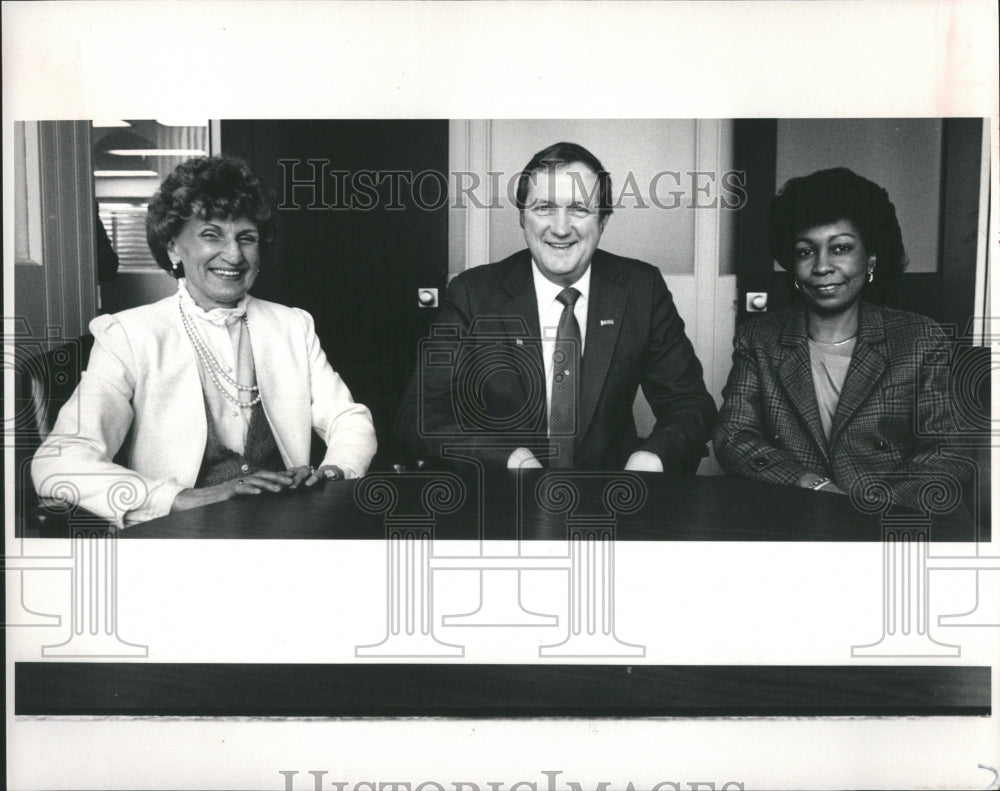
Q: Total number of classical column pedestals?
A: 4